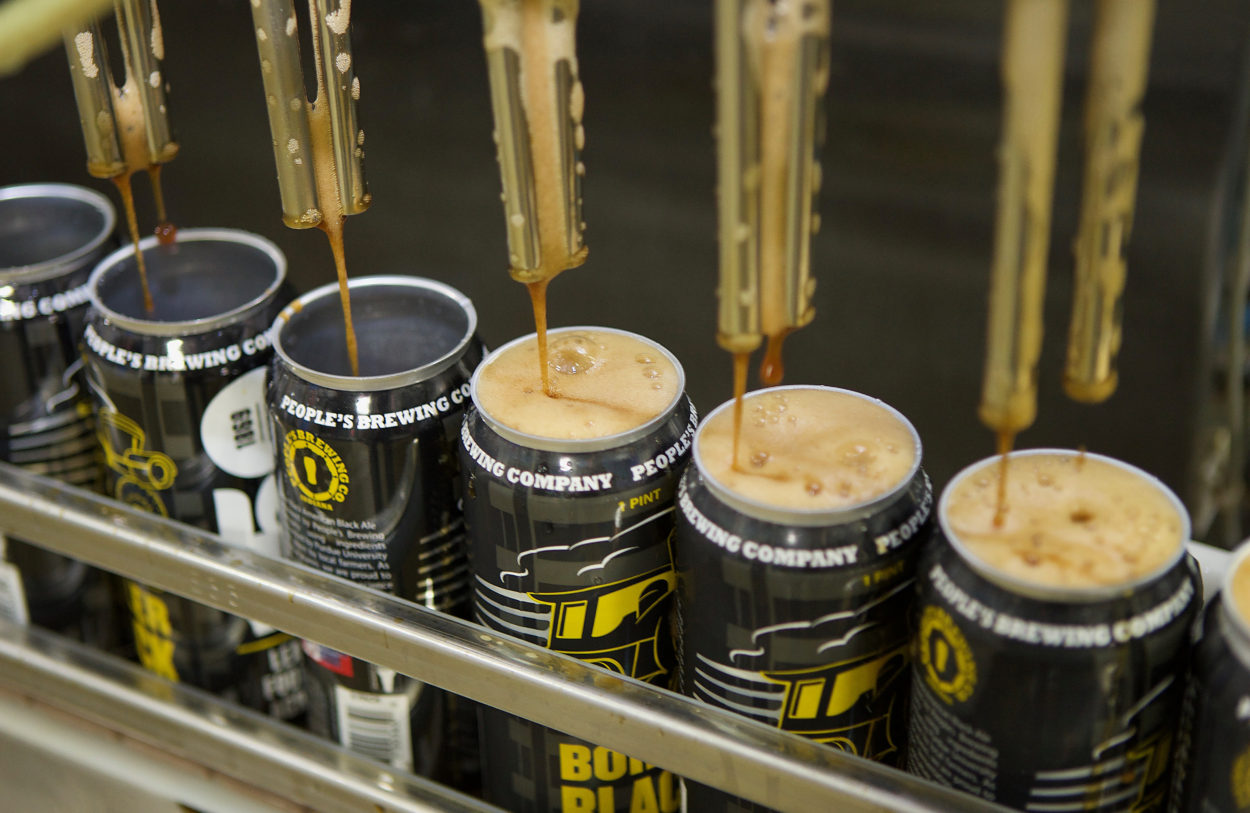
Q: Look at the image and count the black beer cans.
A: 7